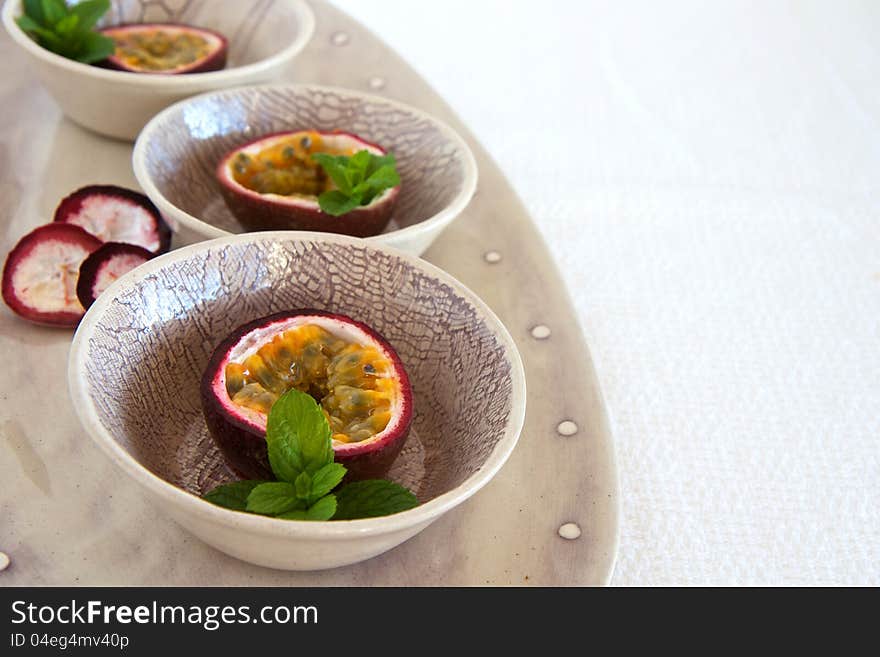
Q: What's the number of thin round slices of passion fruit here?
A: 3